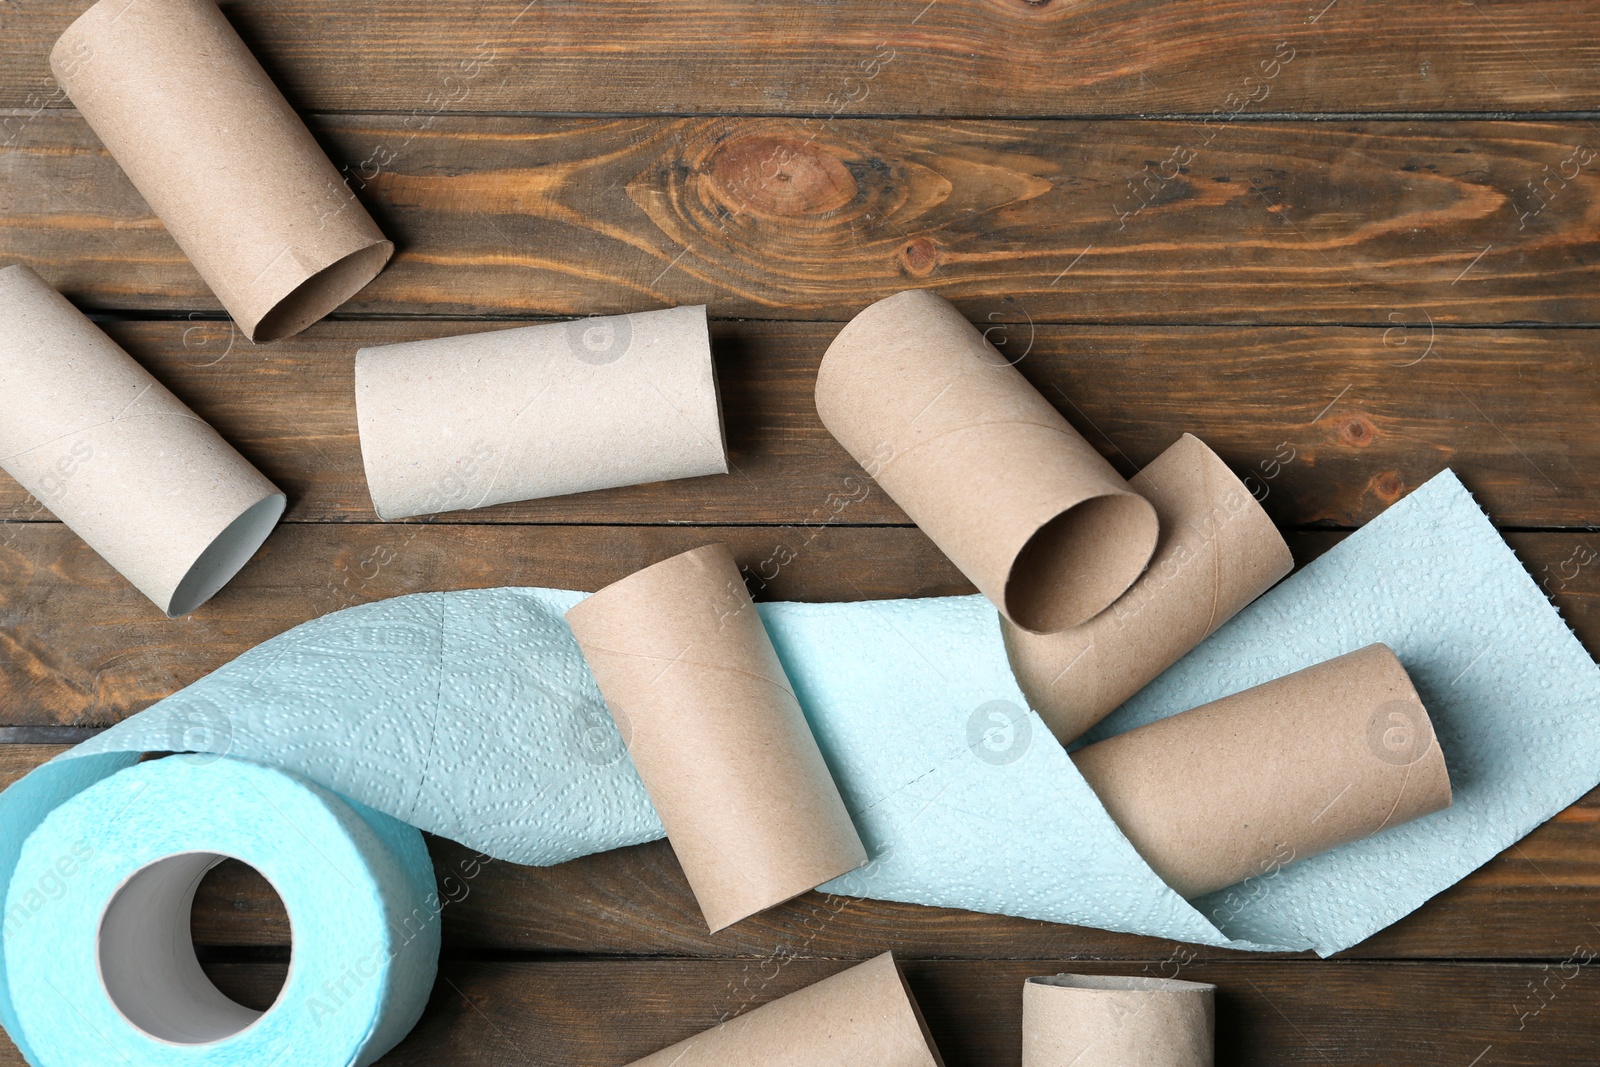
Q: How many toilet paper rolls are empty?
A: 9